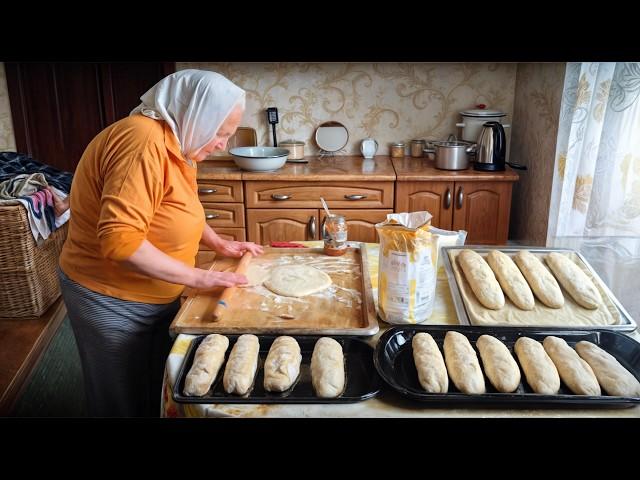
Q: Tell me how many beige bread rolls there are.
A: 14